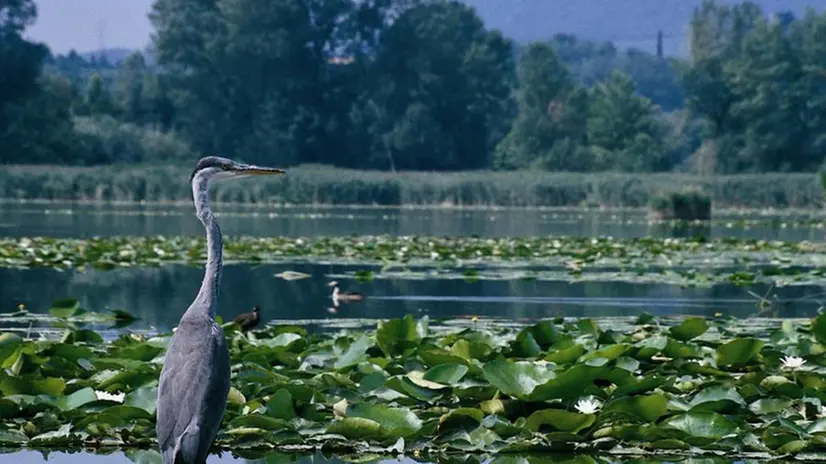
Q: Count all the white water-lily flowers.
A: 3